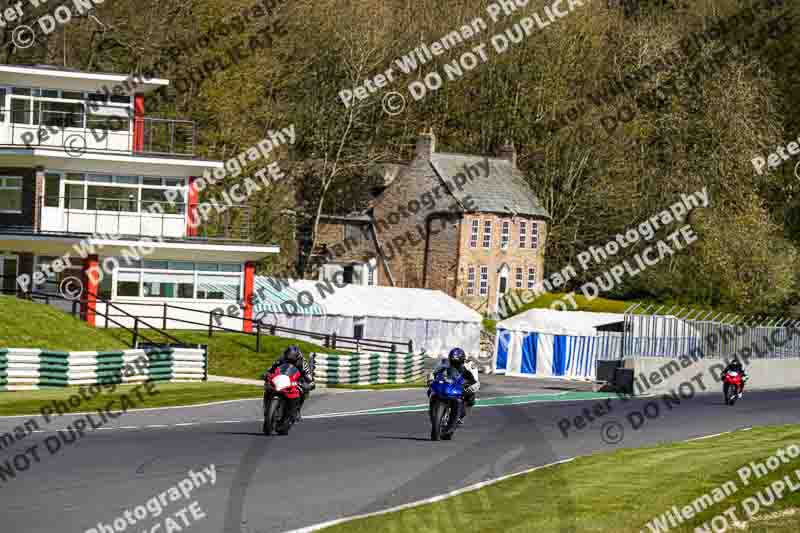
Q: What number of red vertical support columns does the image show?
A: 4